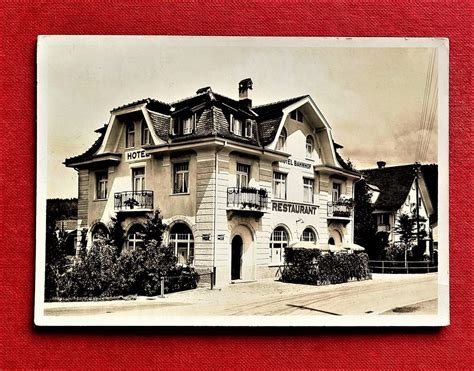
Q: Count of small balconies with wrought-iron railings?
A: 3